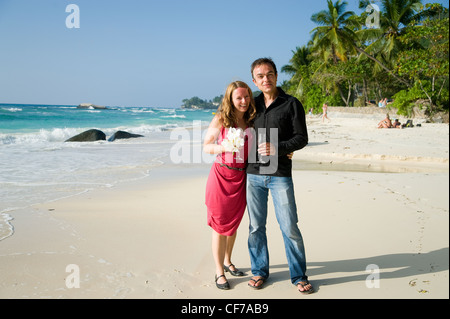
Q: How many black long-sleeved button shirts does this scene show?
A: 1